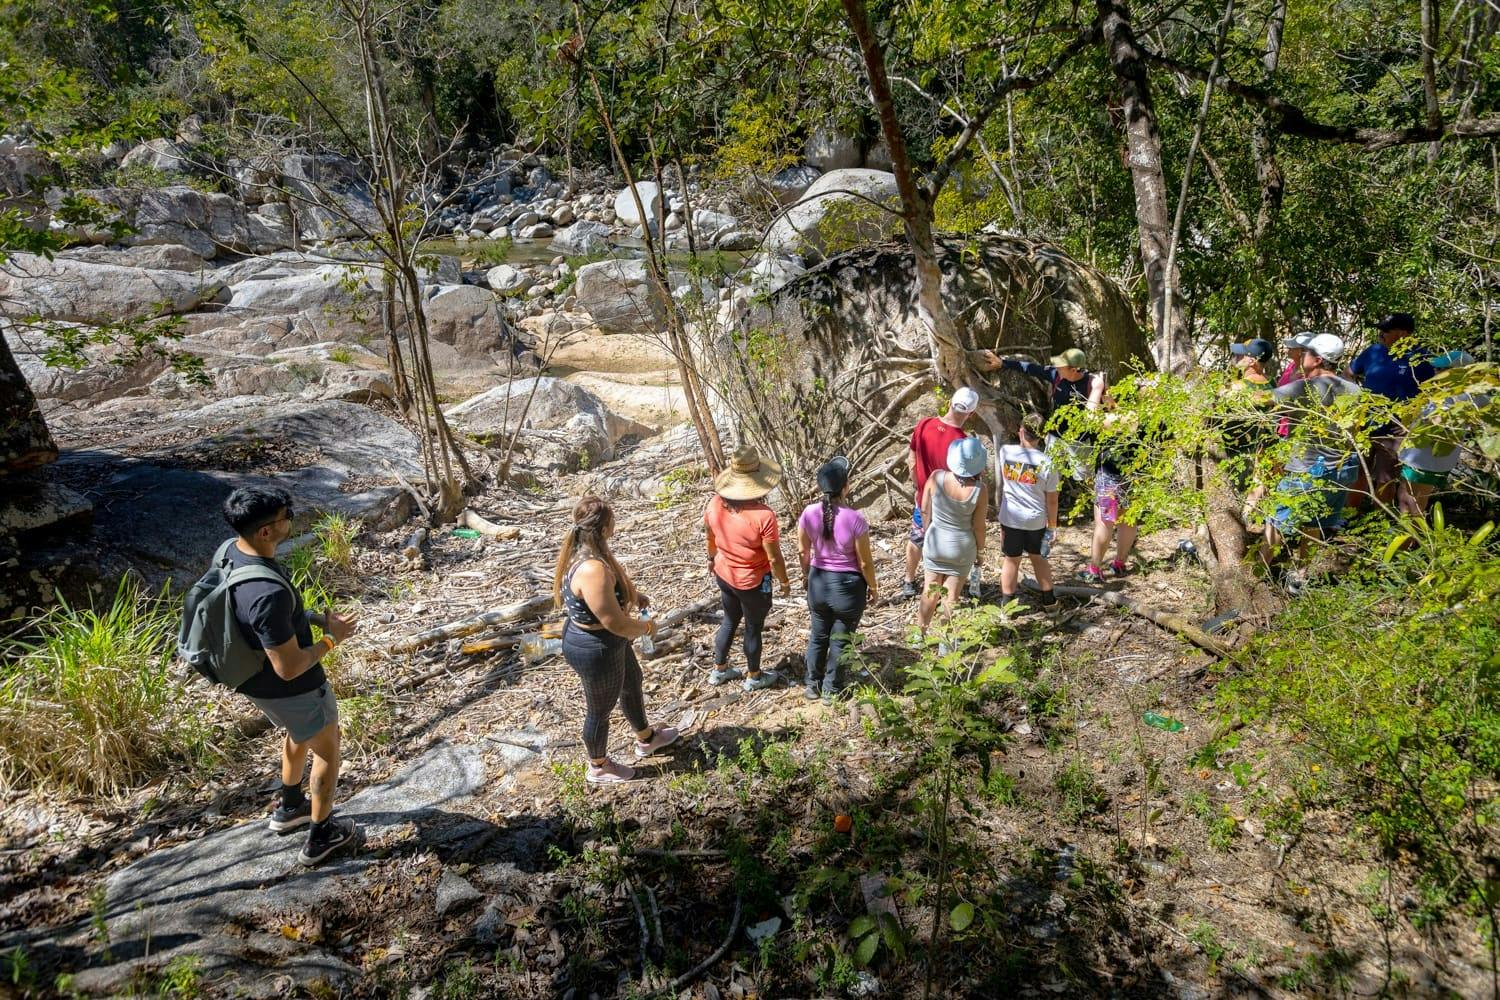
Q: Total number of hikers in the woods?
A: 14